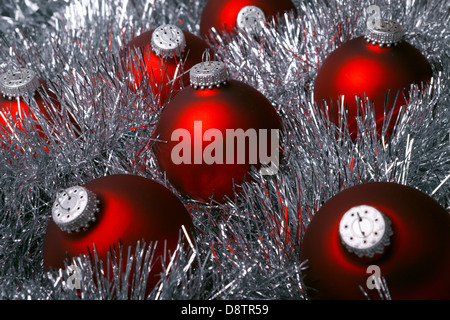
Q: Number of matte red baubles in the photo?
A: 7